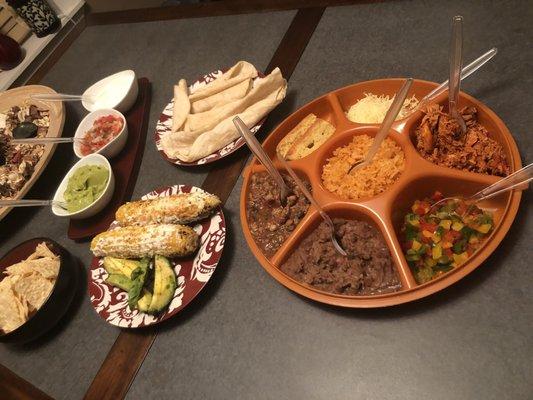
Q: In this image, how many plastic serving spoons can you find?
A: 9